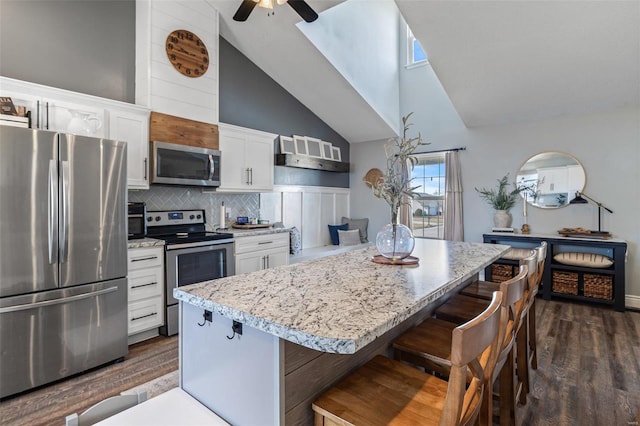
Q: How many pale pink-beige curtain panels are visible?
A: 2